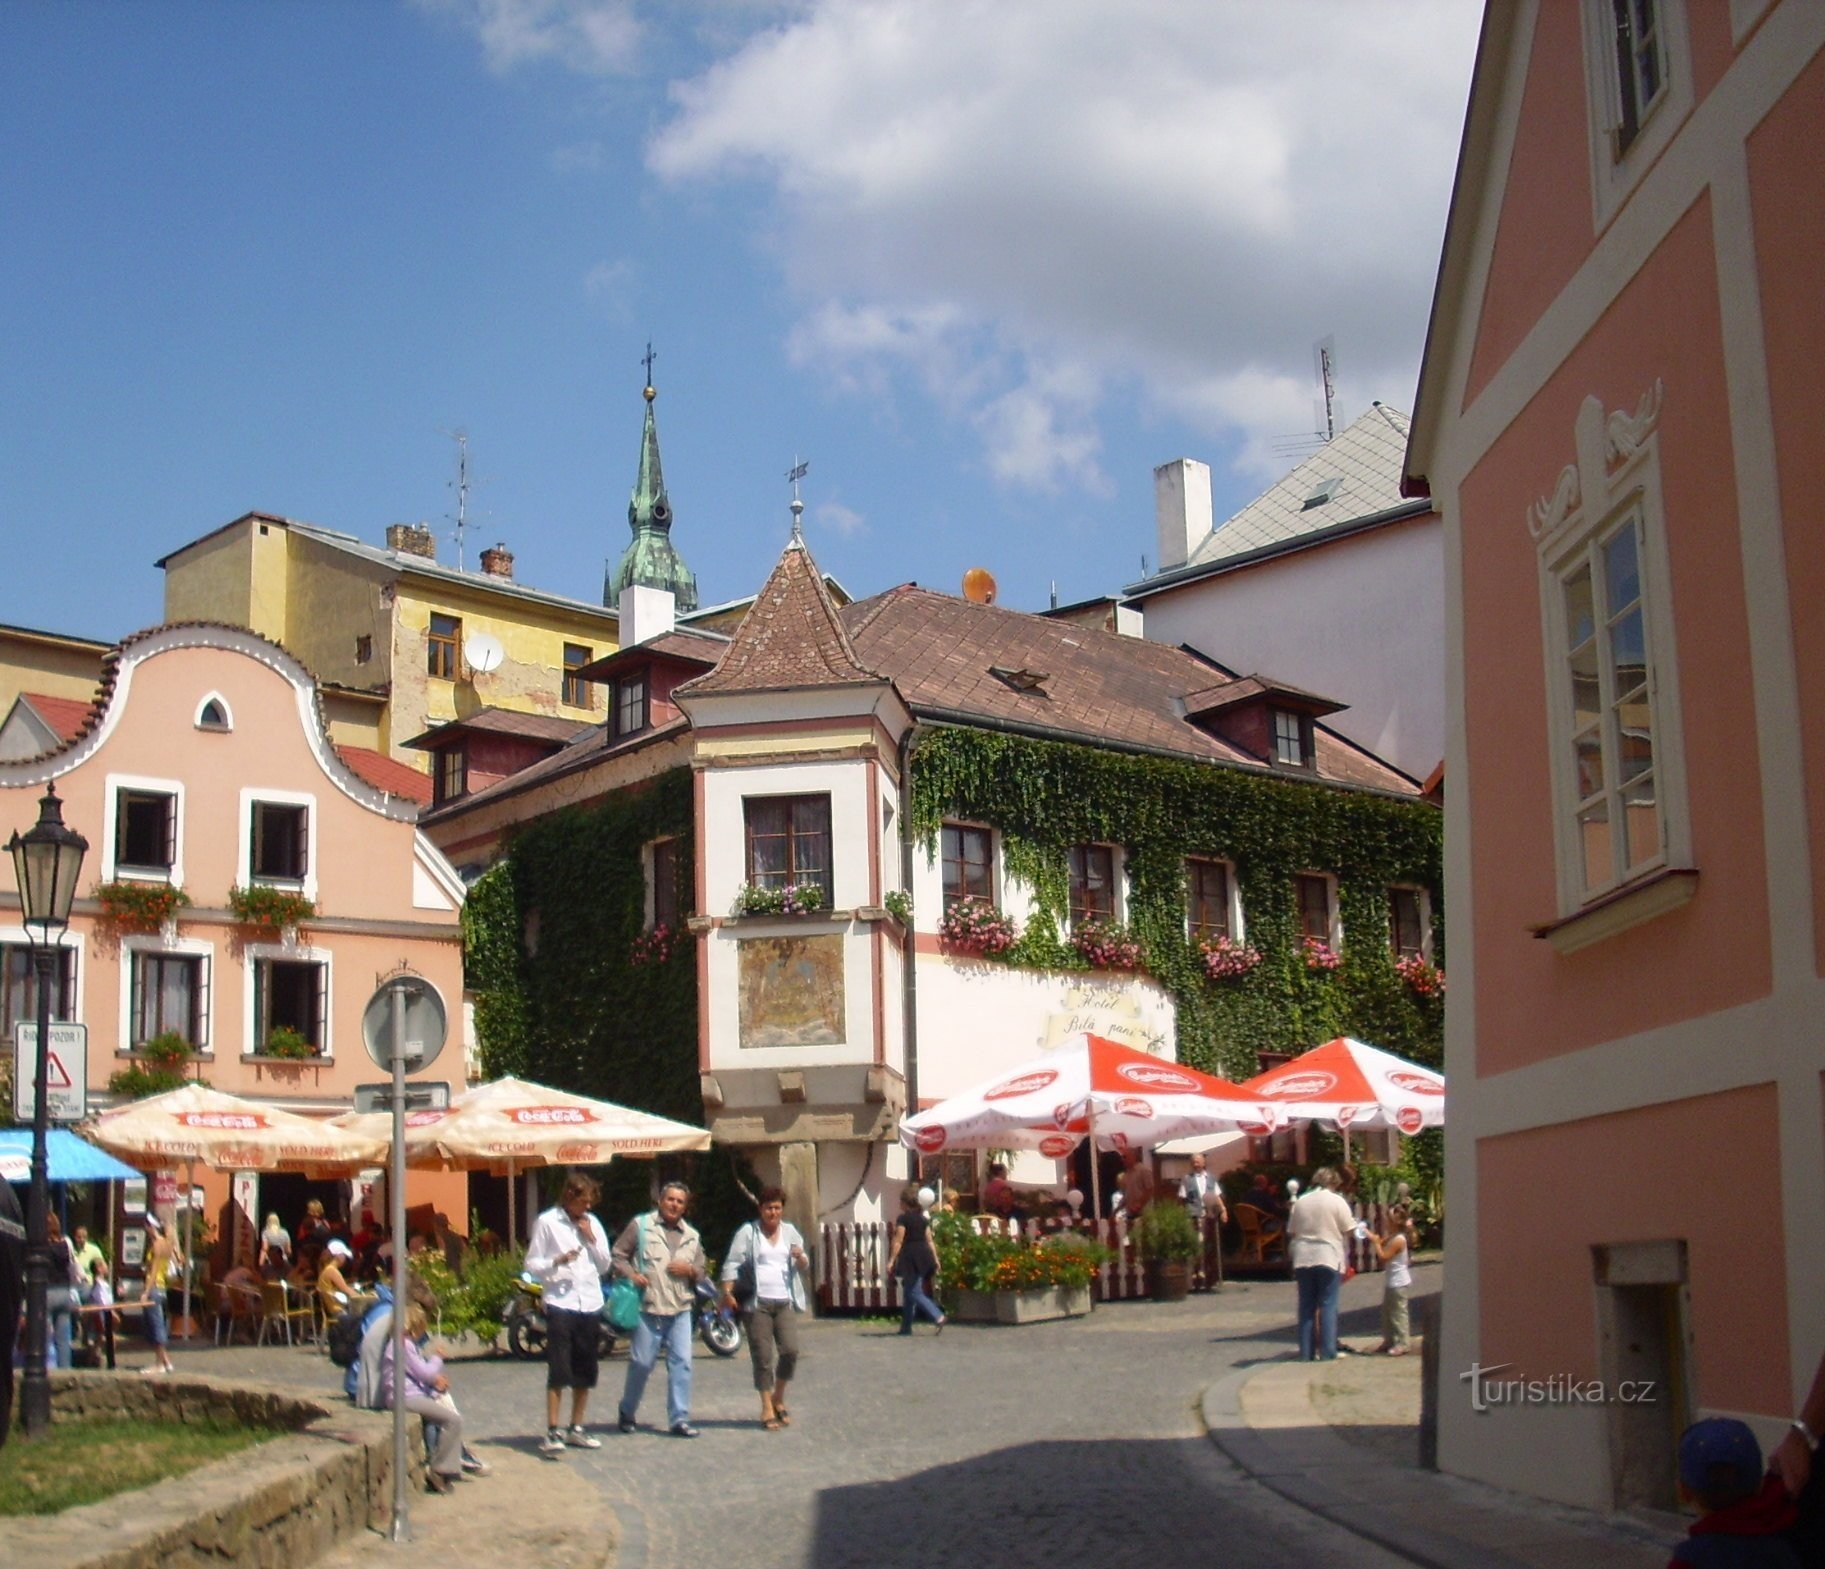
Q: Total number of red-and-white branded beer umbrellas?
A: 2